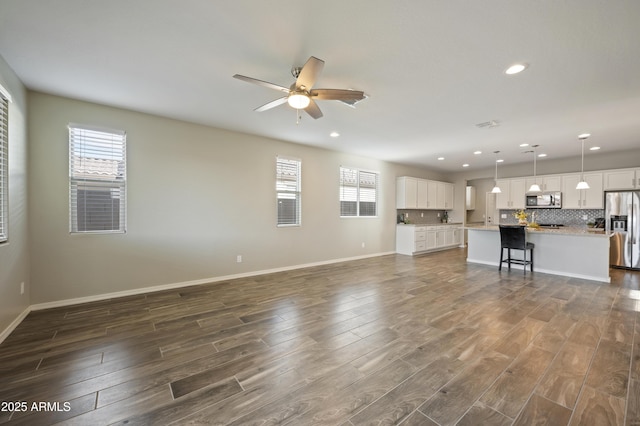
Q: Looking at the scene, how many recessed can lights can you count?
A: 10